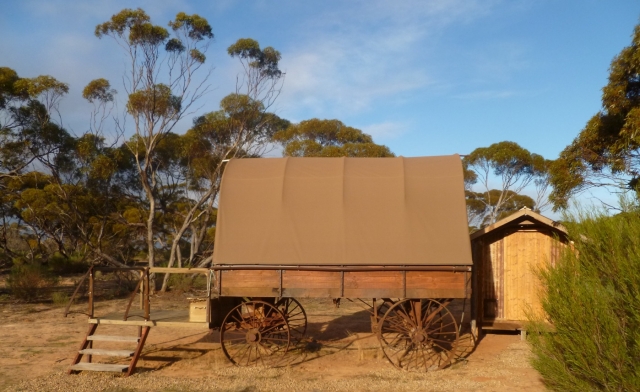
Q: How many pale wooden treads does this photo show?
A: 3